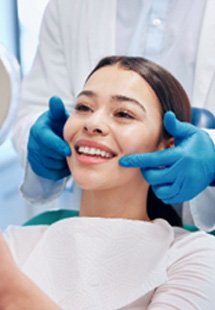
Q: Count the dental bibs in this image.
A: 1